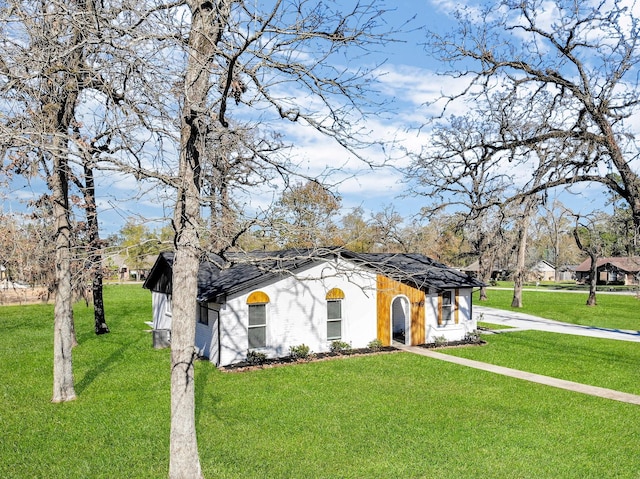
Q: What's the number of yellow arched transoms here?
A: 2